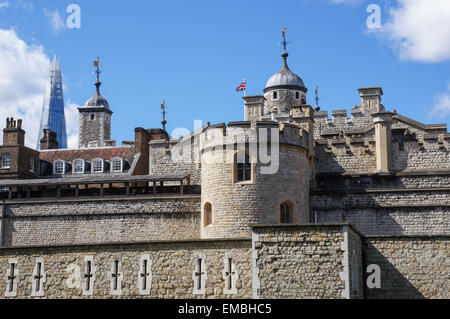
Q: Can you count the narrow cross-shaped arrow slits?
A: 7